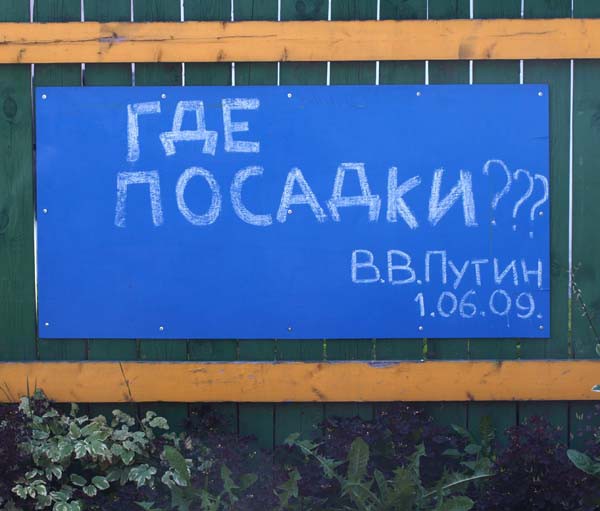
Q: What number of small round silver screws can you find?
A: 13